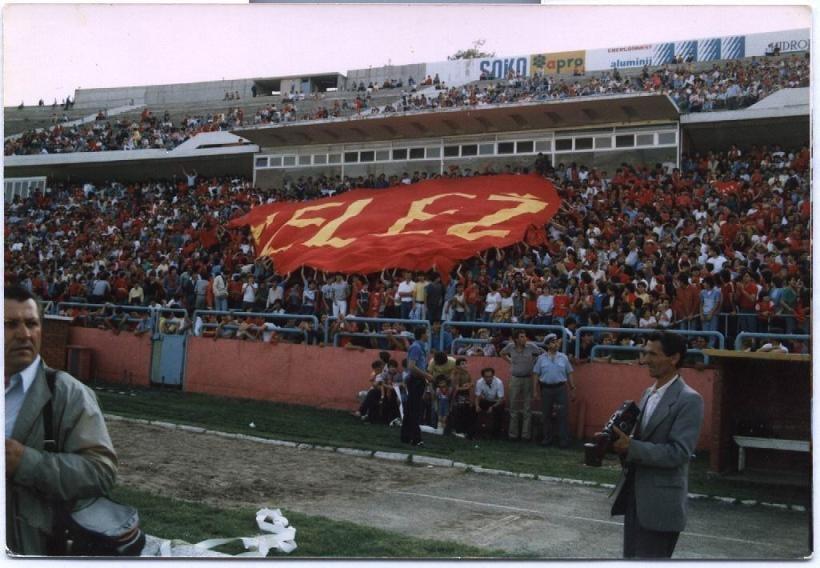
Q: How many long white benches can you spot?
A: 1